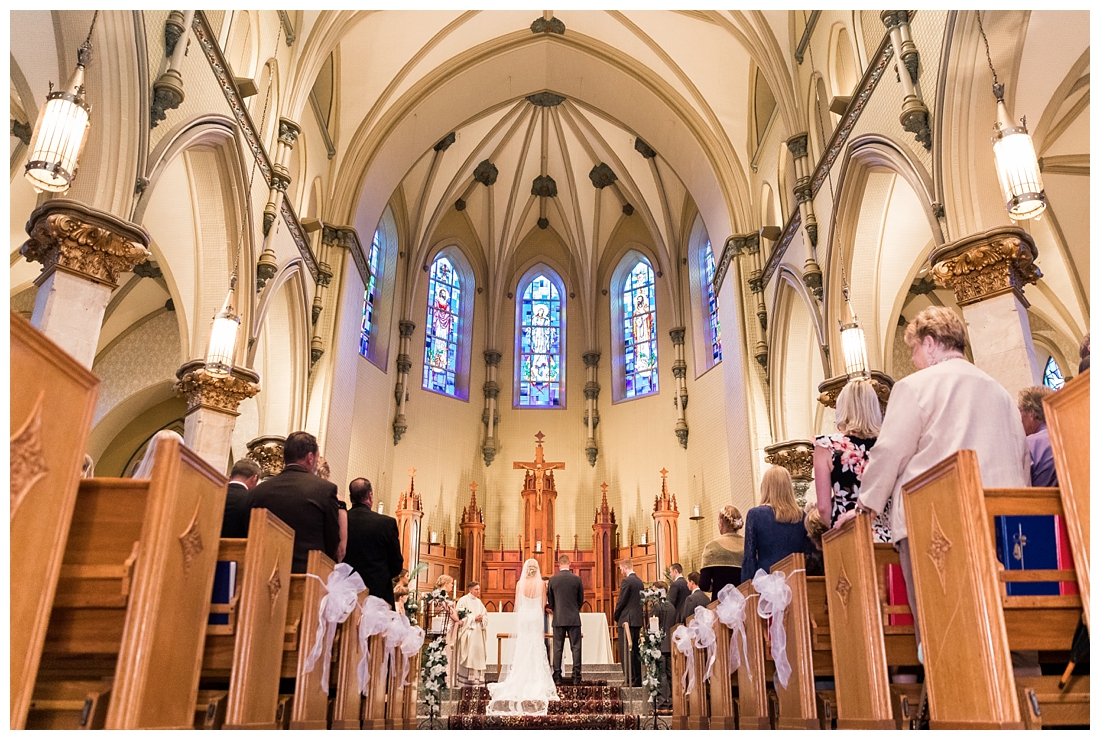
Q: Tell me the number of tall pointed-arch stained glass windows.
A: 5